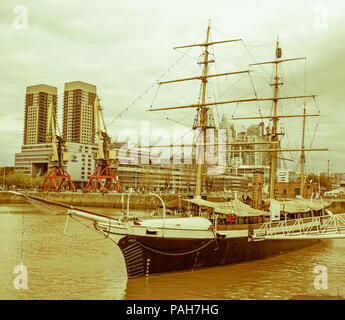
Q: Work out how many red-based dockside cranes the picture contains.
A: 2